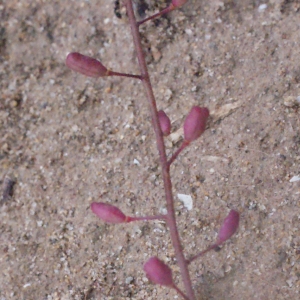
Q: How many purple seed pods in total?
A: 7